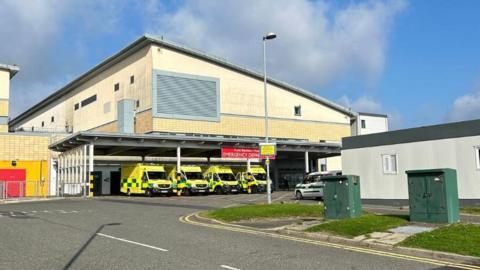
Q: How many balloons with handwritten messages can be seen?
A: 0